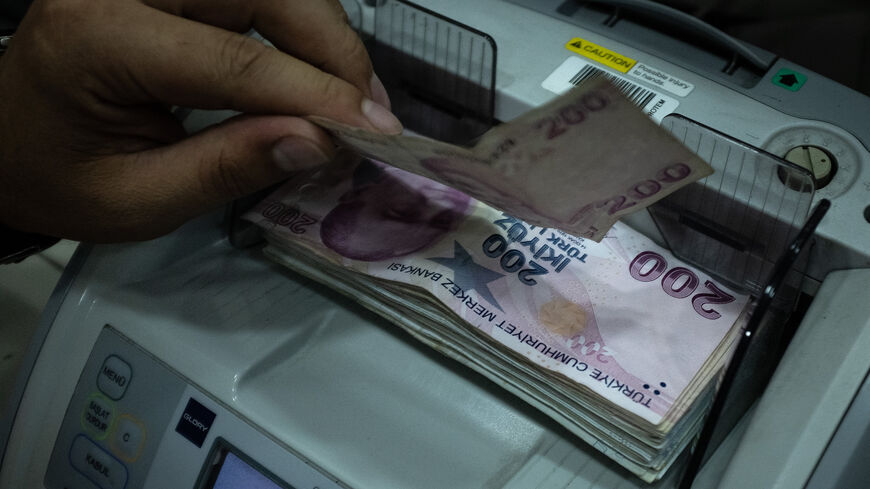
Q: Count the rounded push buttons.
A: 4